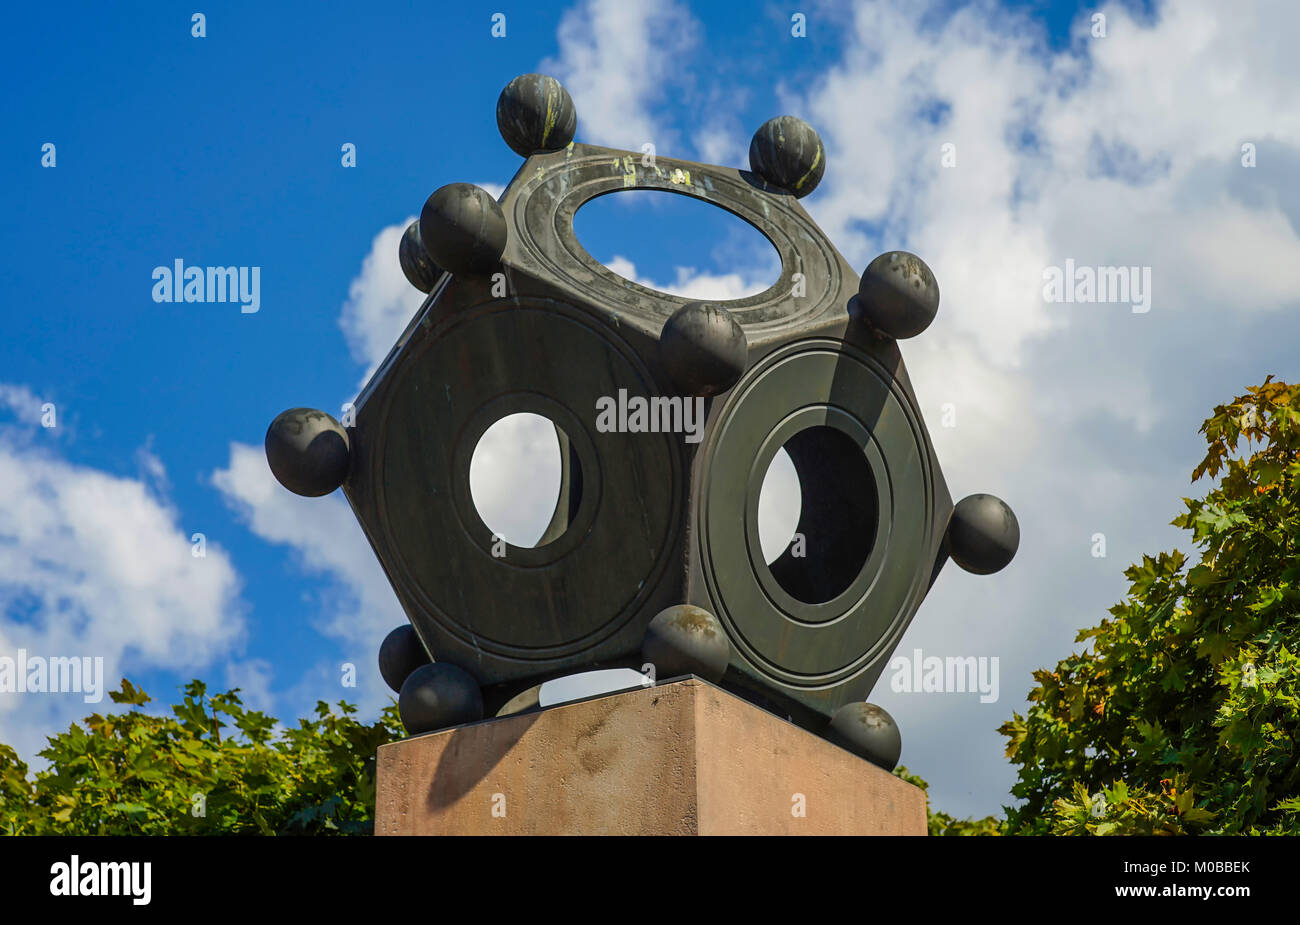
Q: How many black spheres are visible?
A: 12